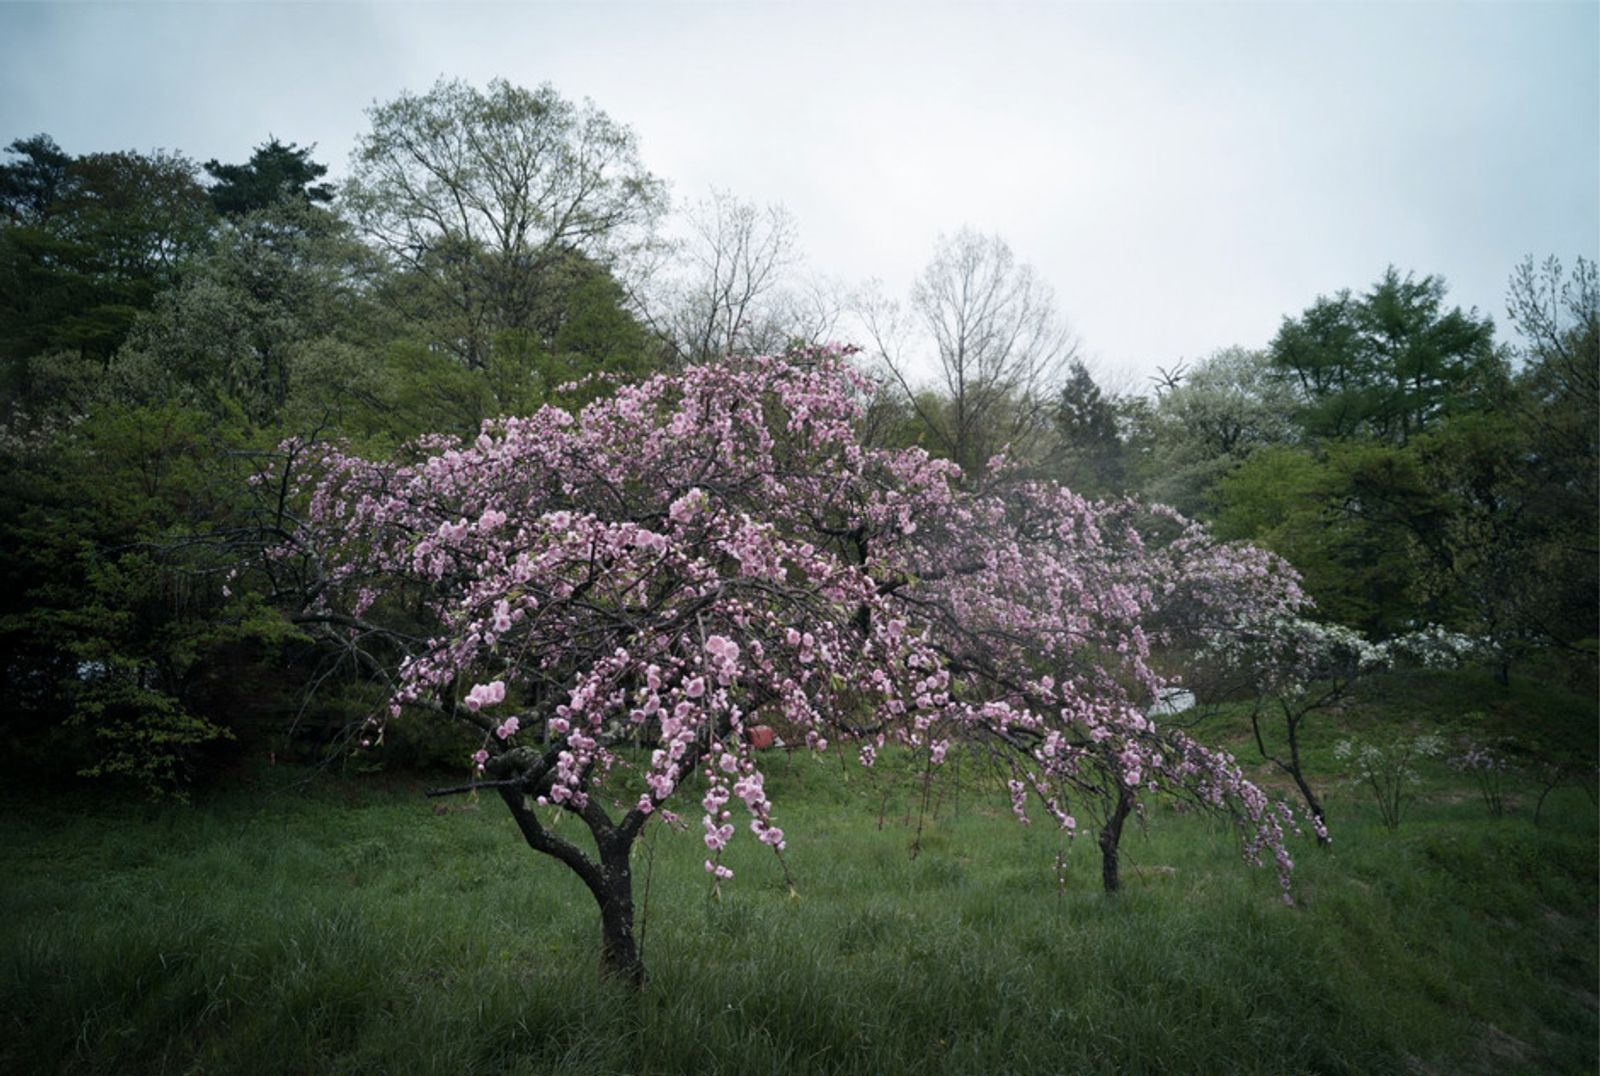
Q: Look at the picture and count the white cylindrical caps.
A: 0